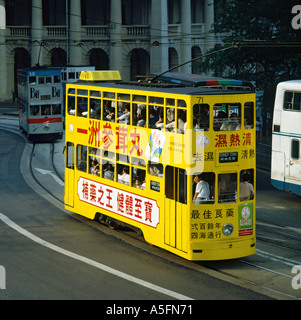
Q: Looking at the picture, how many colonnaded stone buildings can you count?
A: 1